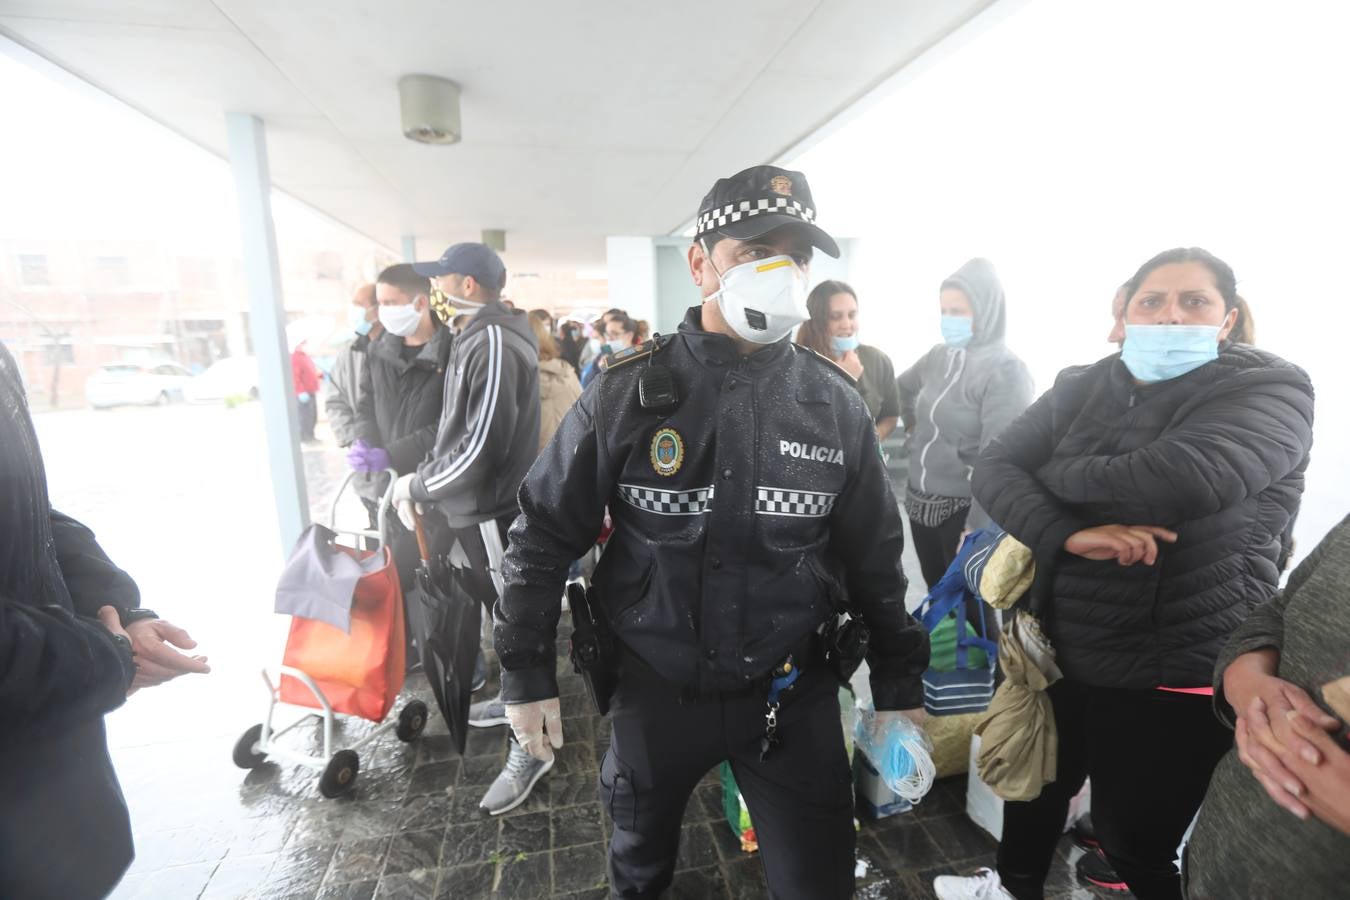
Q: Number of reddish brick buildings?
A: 1